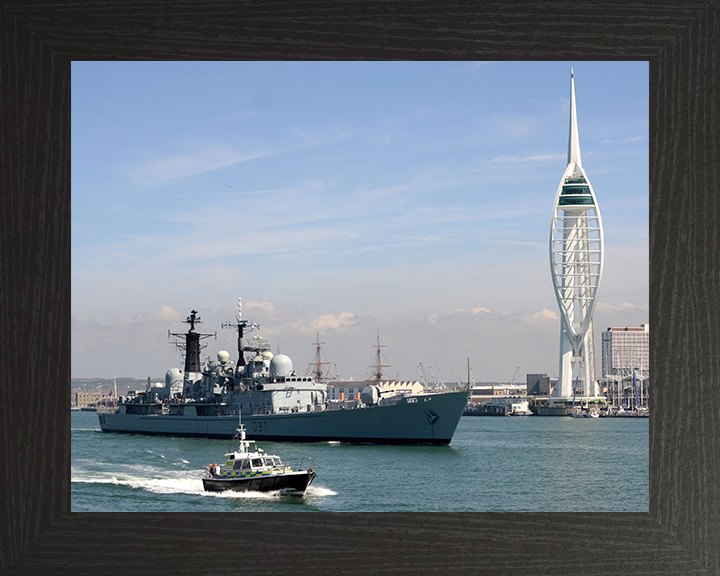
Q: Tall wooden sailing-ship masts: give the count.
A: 2